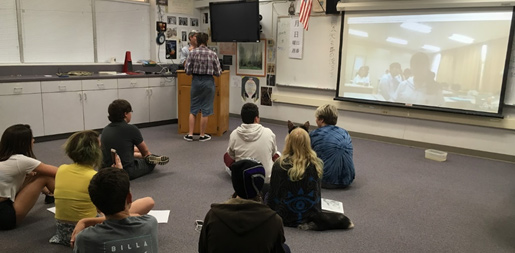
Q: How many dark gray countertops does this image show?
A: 1